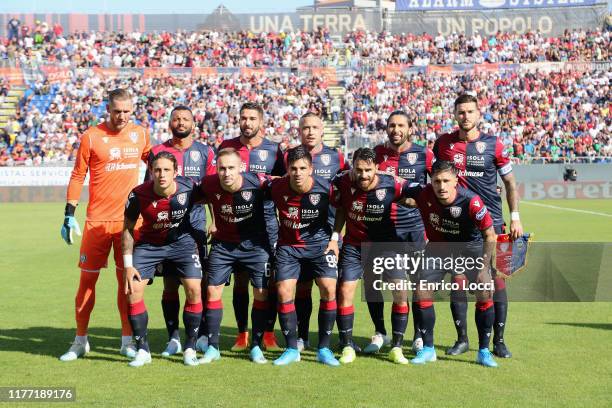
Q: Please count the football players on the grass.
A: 11